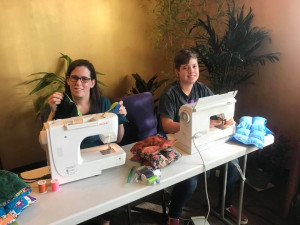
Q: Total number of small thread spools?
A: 2